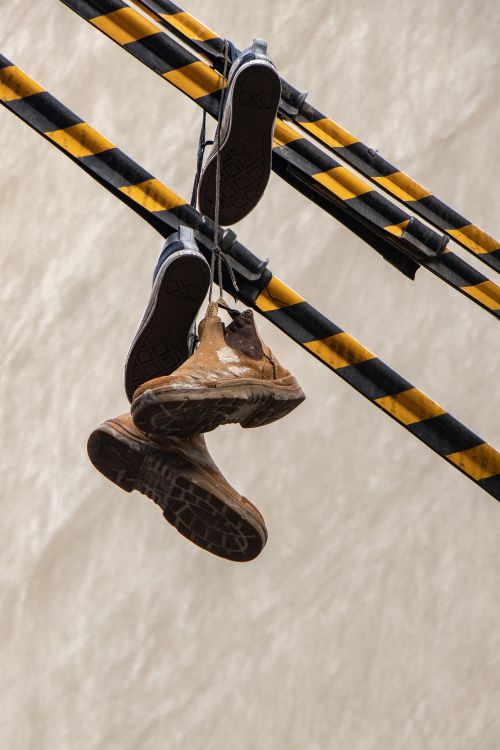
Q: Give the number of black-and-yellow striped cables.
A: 3